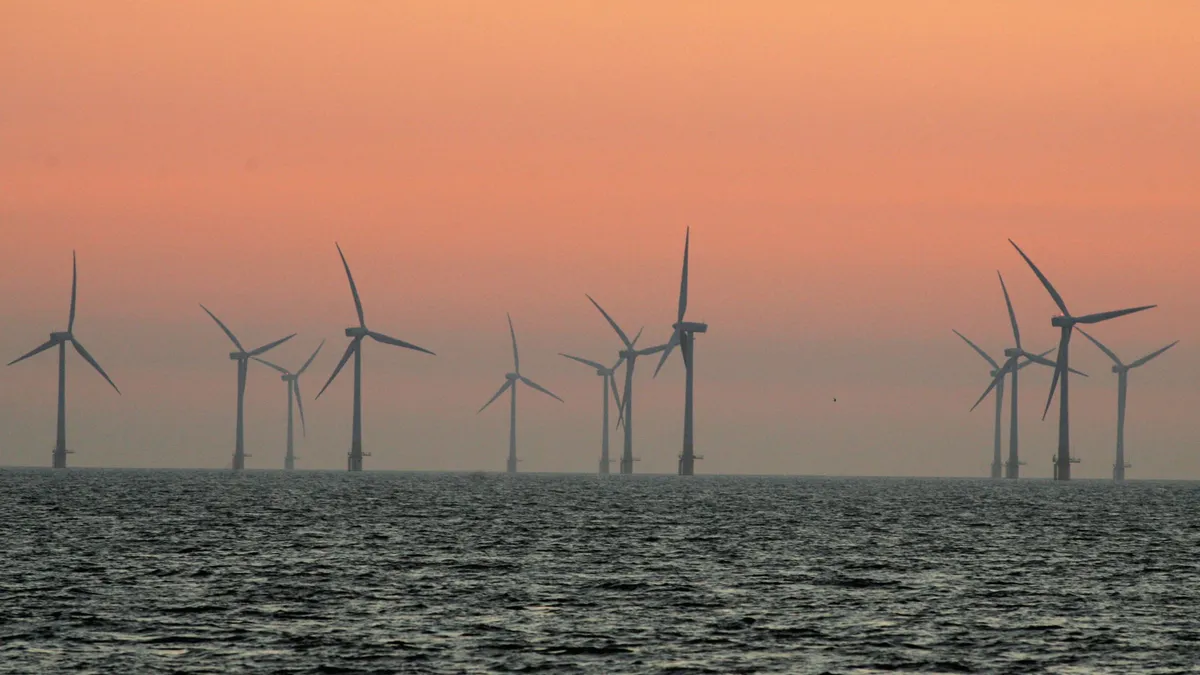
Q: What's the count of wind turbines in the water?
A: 12